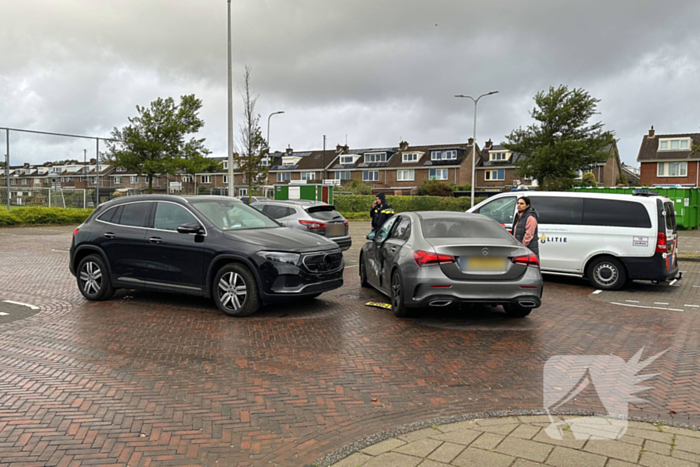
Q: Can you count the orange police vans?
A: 0